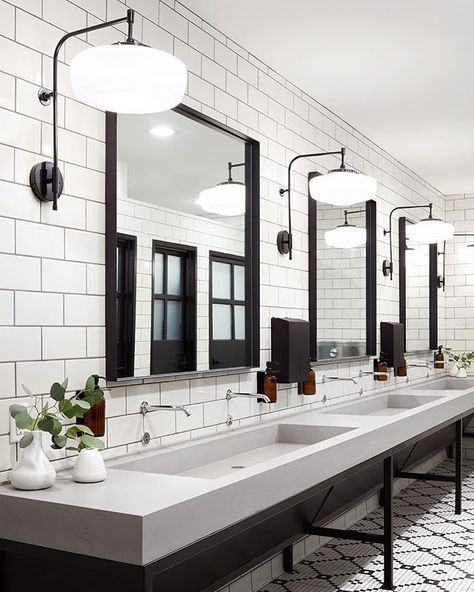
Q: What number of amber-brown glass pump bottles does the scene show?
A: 6